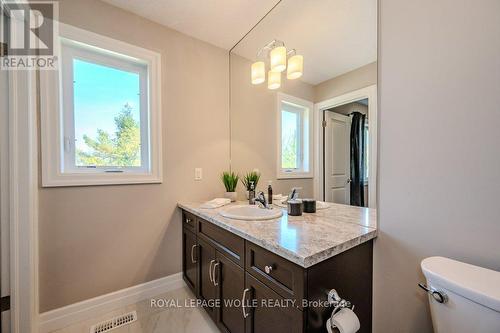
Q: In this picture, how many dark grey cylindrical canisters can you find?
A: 2